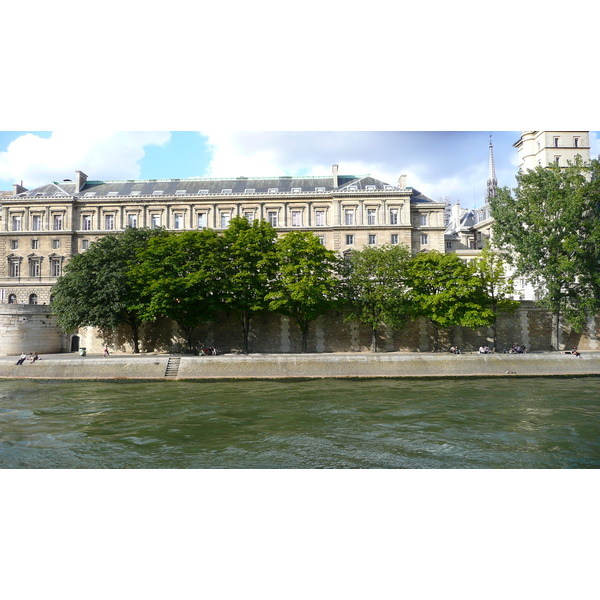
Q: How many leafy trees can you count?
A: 8